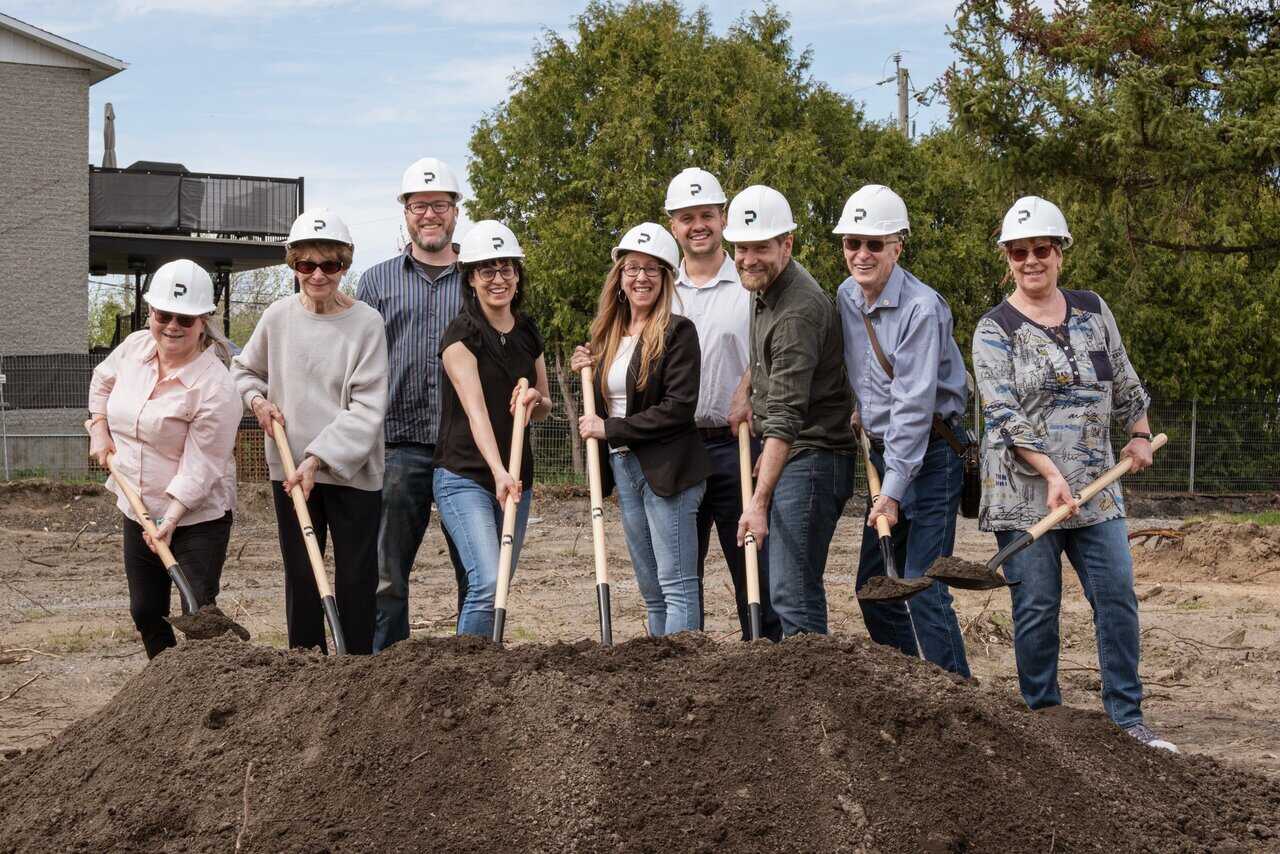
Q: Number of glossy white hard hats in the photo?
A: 9